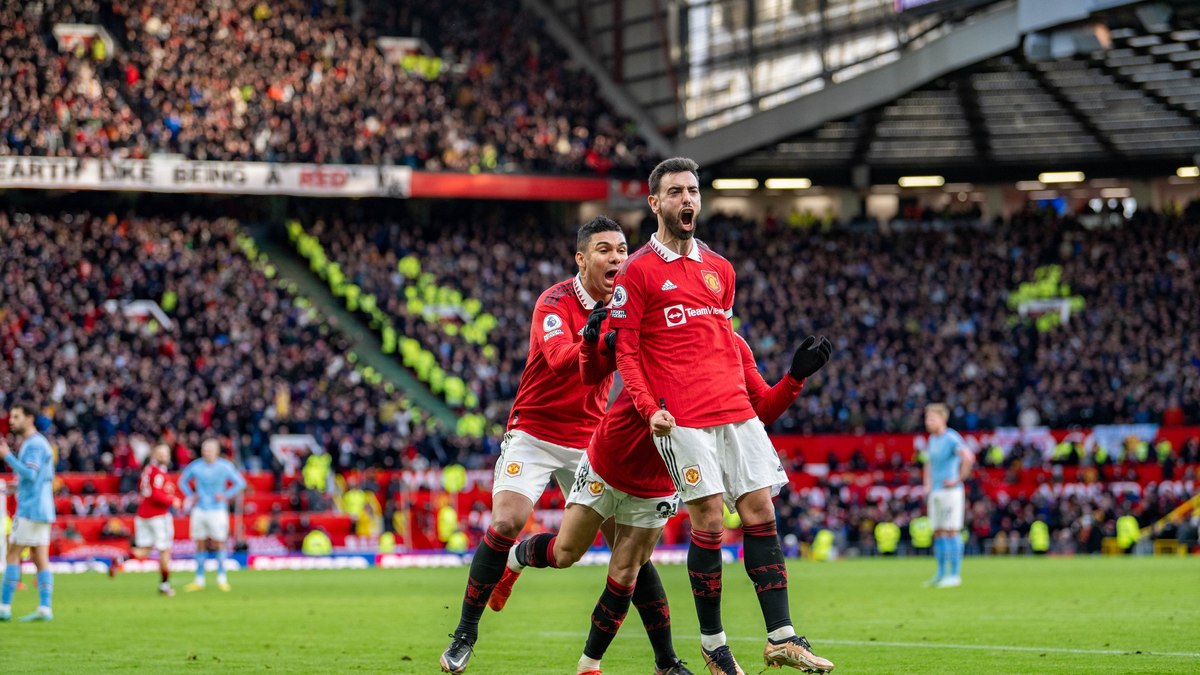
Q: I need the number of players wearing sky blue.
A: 3